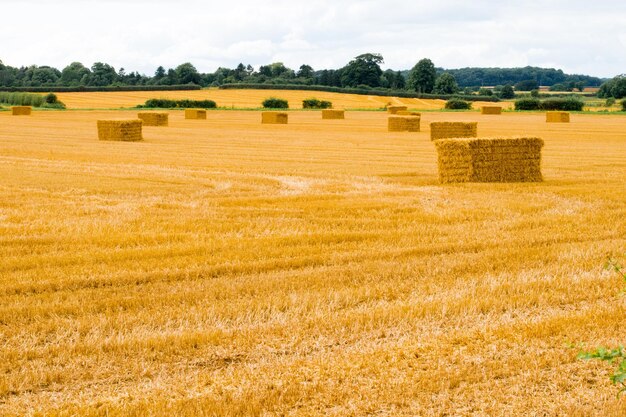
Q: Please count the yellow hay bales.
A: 13